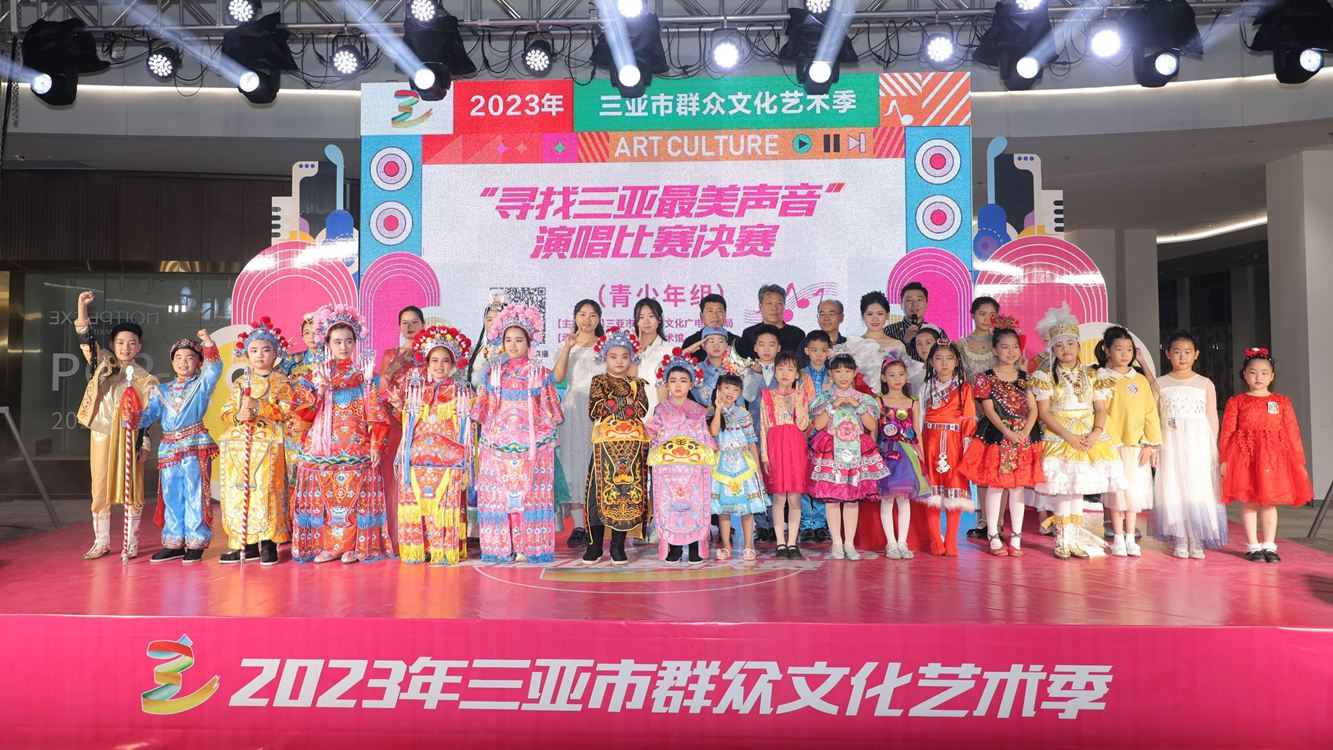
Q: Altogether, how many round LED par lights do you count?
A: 11